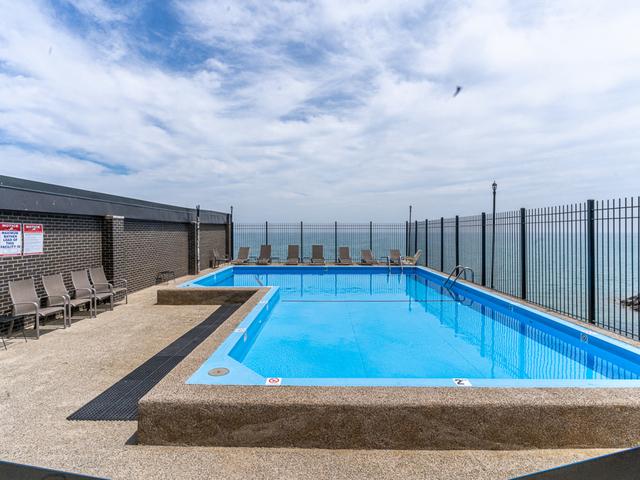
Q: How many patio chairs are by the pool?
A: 13